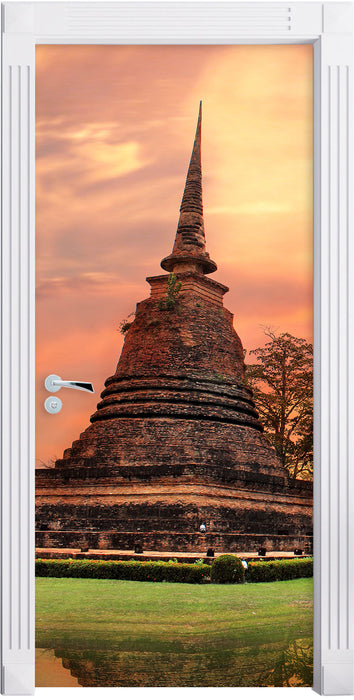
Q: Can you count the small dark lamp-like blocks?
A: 5